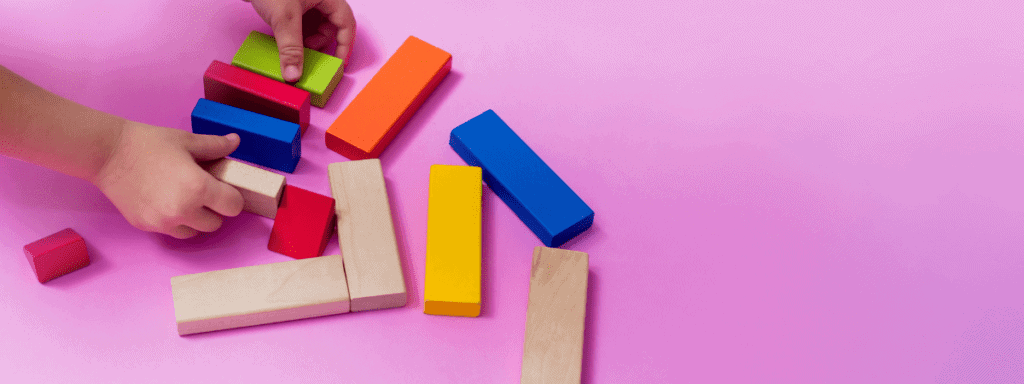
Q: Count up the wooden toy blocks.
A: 12